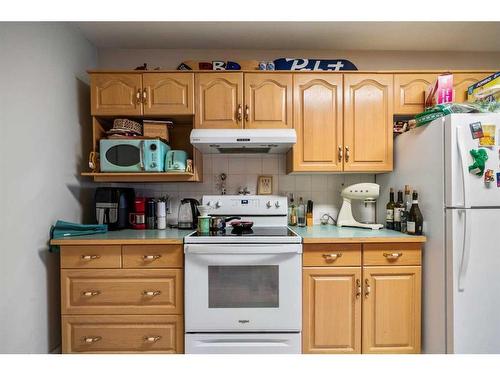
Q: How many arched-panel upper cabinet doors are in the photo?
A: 8